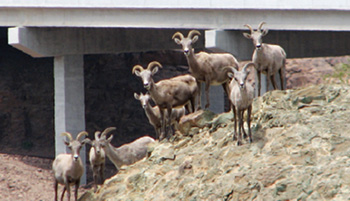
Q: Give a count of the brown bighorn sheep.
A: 8